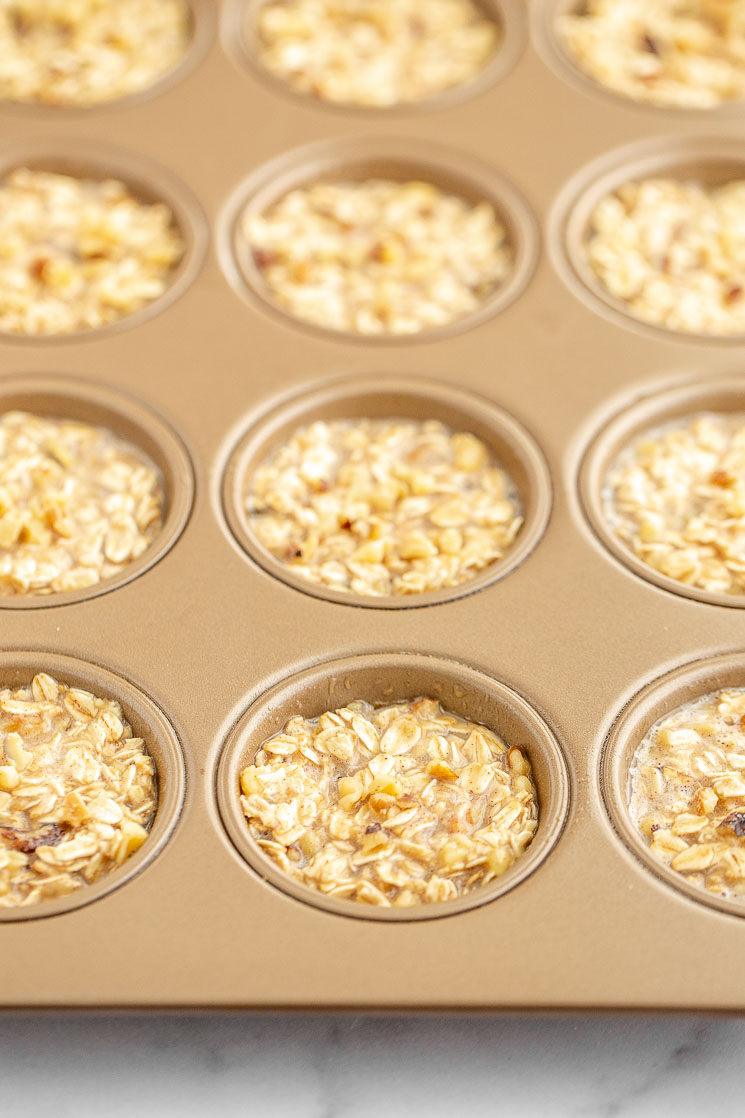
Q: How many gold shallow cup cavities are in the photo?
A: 12